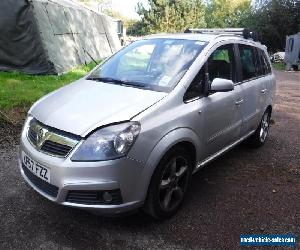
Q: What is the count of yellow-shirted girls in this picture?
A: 0